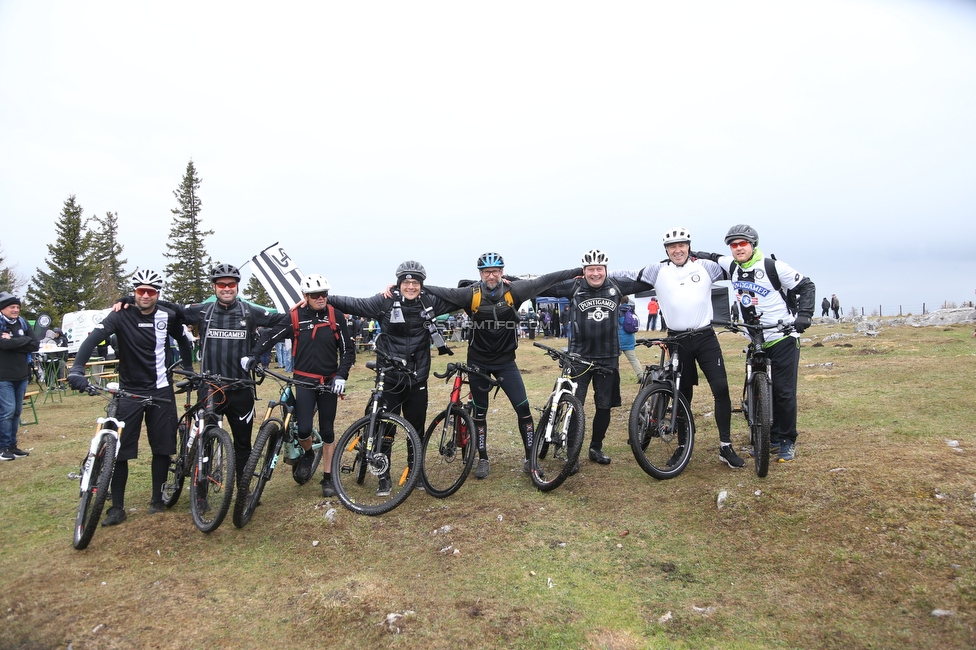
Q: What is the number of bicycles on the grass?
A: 8